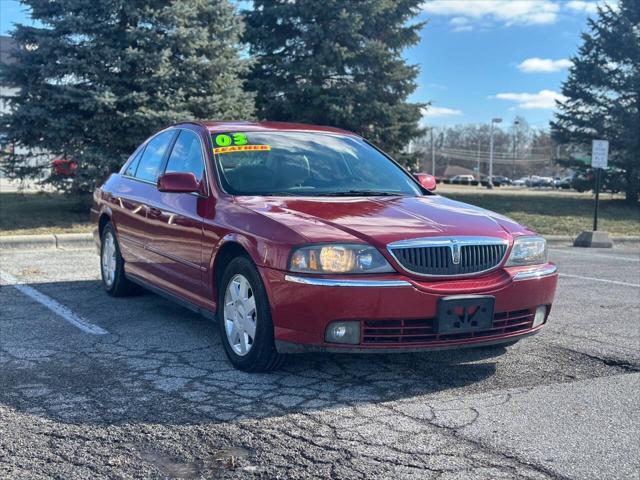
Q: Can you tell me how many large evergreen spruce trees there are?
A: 3